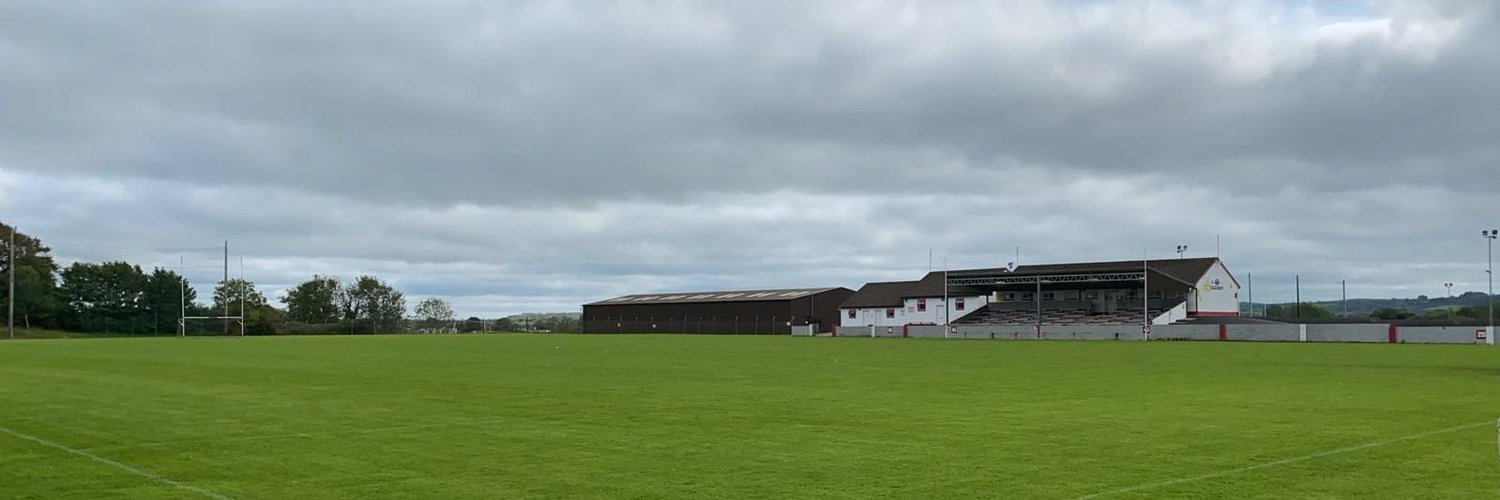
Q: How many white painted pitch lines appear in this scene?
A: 2